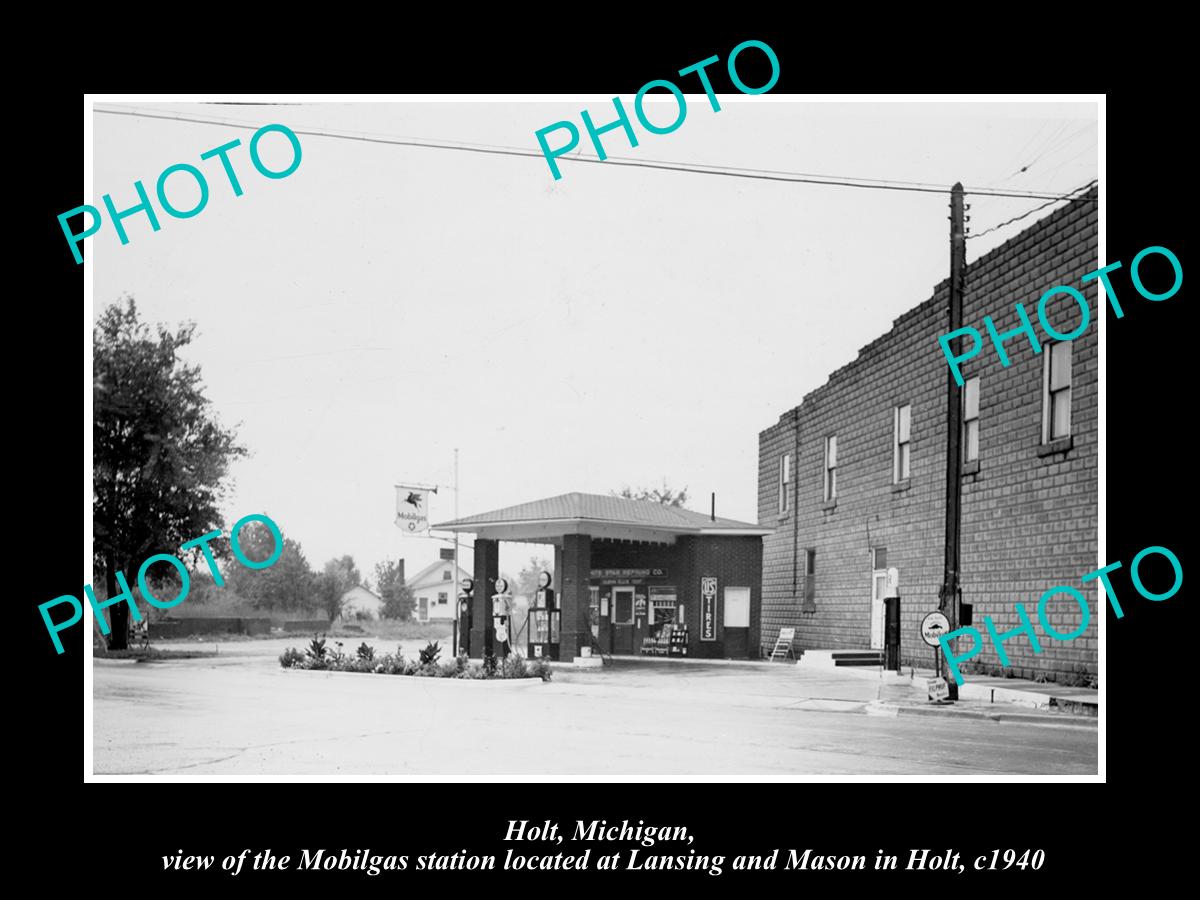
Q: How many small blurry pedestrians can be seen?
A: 0